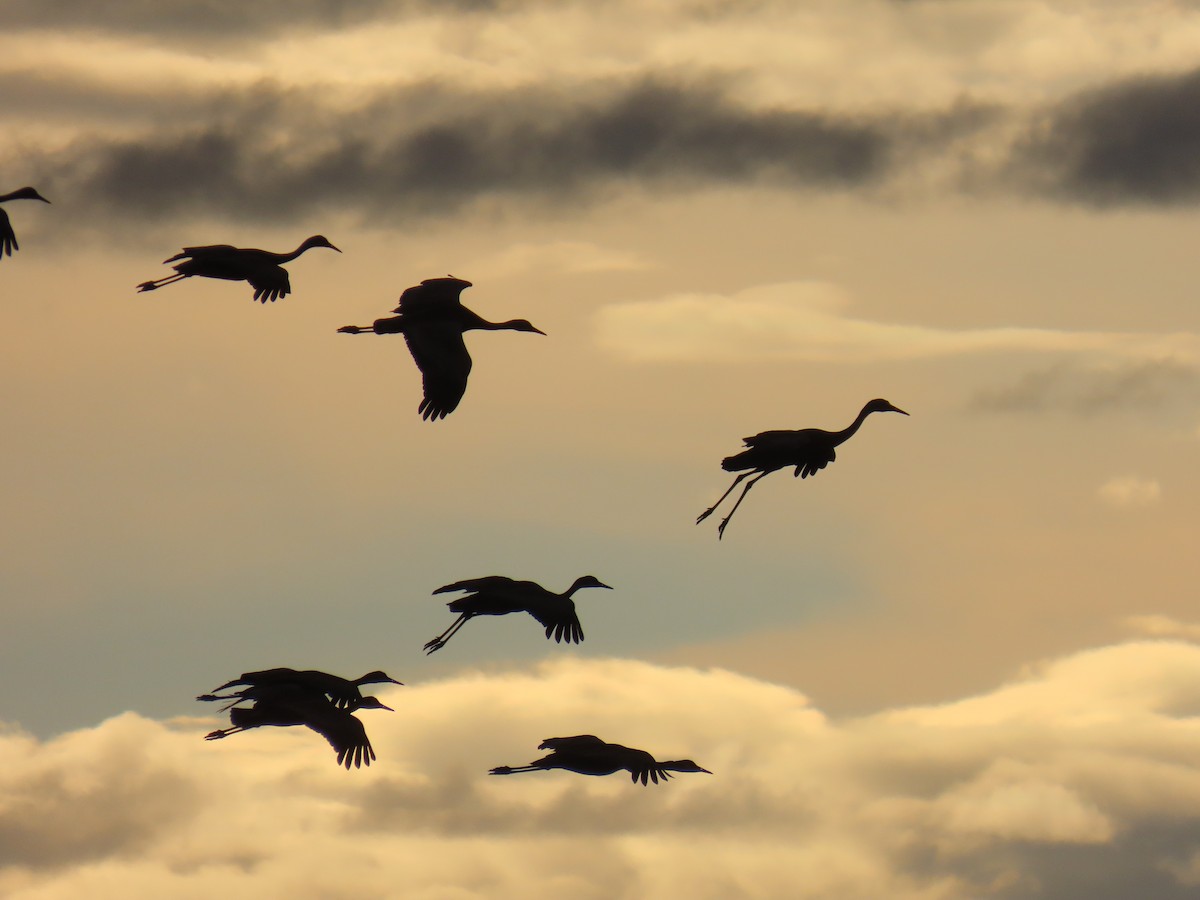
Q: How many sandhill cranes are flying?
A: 8